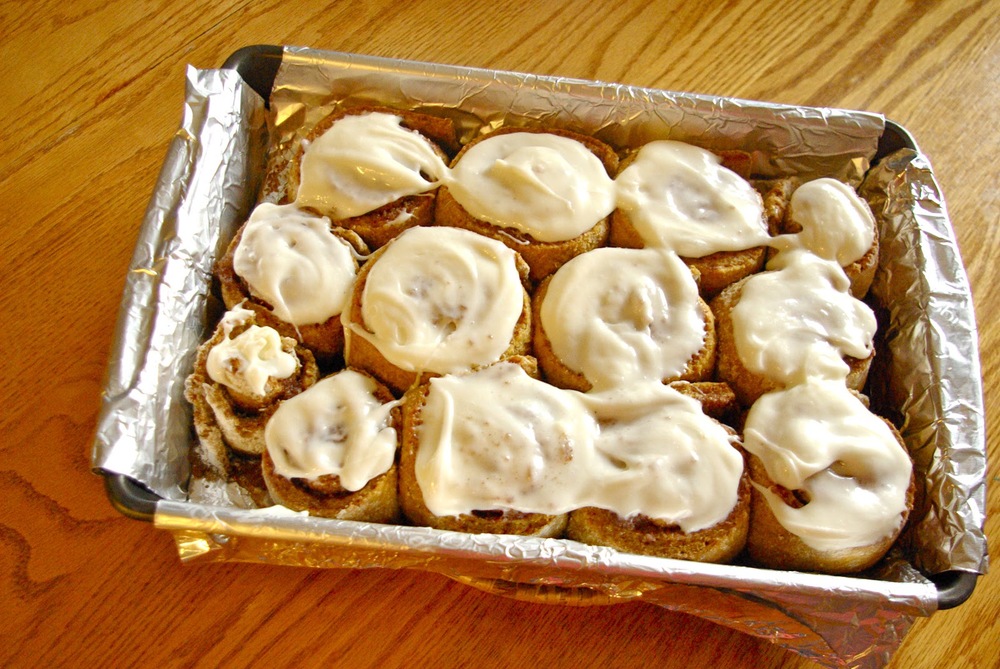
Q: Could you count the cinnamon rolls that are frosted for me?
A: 13